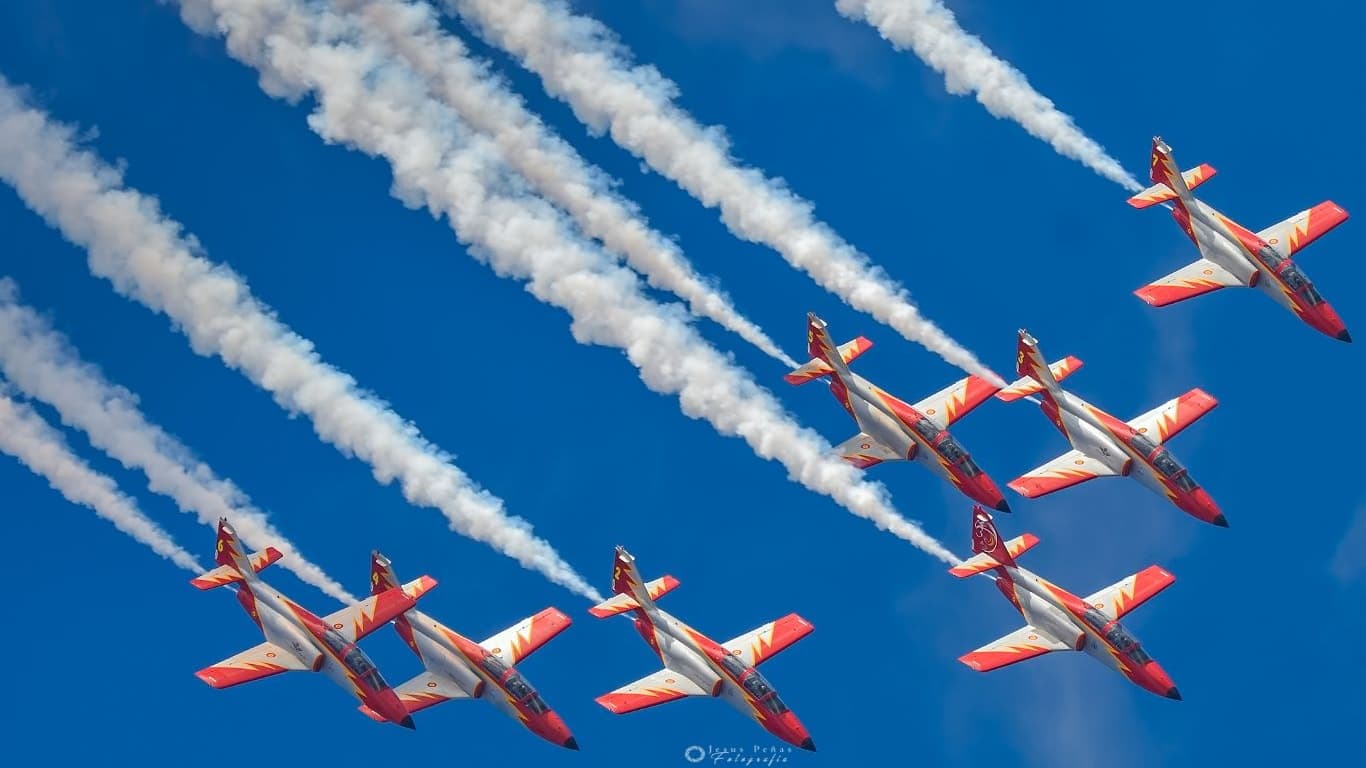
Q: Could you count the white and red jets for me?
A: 7